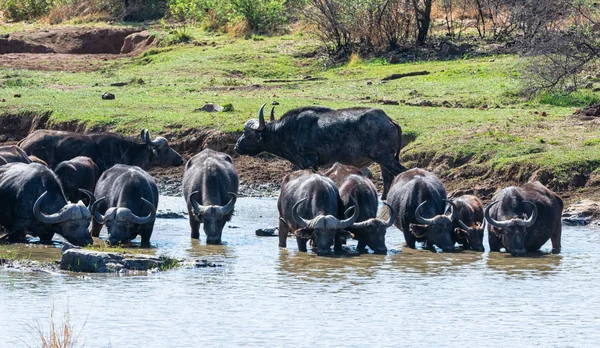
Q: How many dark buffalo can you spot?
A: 12